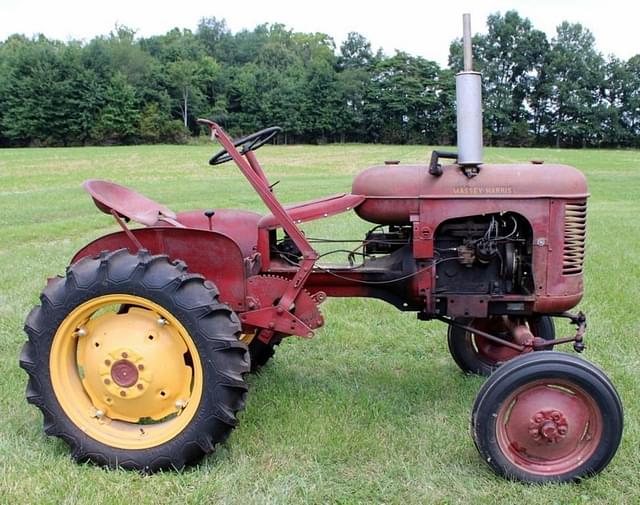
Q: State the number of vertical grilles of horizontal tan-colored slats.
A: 1